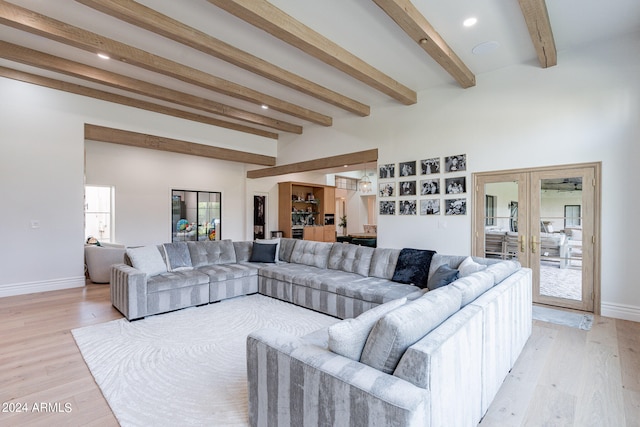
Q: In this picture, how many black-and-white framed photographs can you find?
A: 12